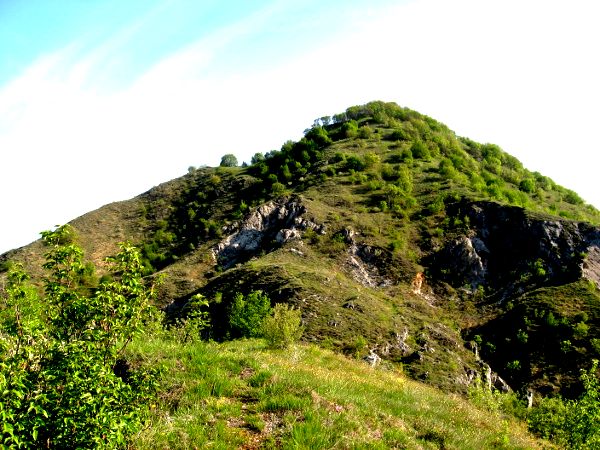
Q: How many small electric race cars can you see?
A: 0